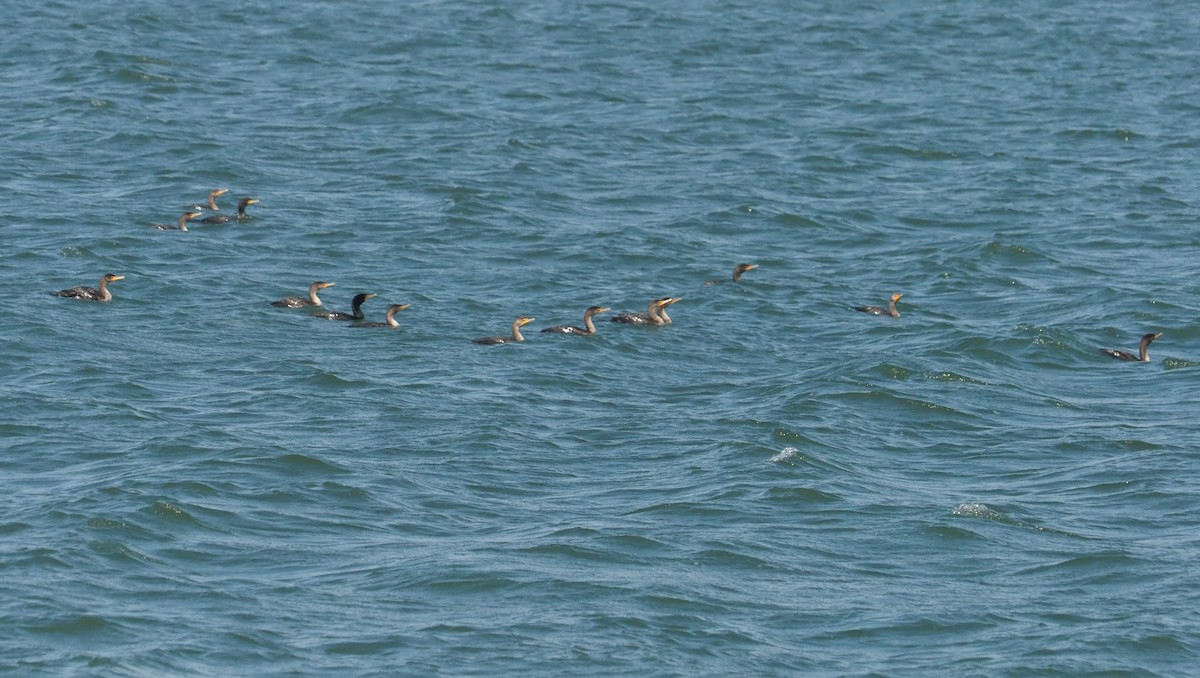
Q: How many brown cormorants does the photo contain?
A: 12